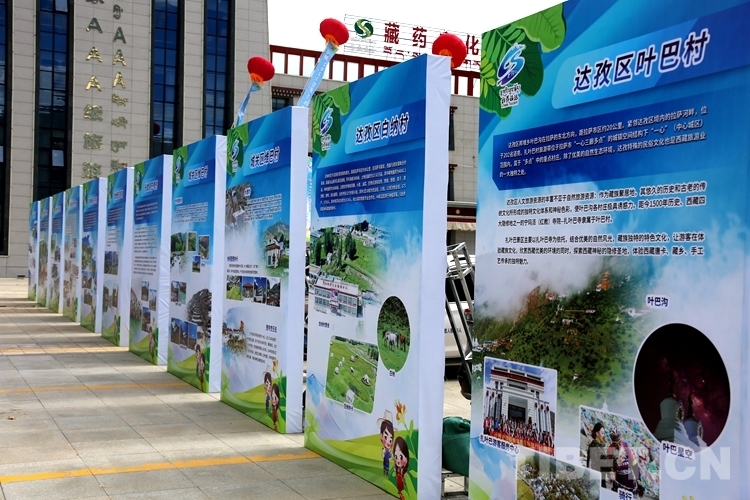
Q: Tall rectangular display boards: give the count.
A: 11